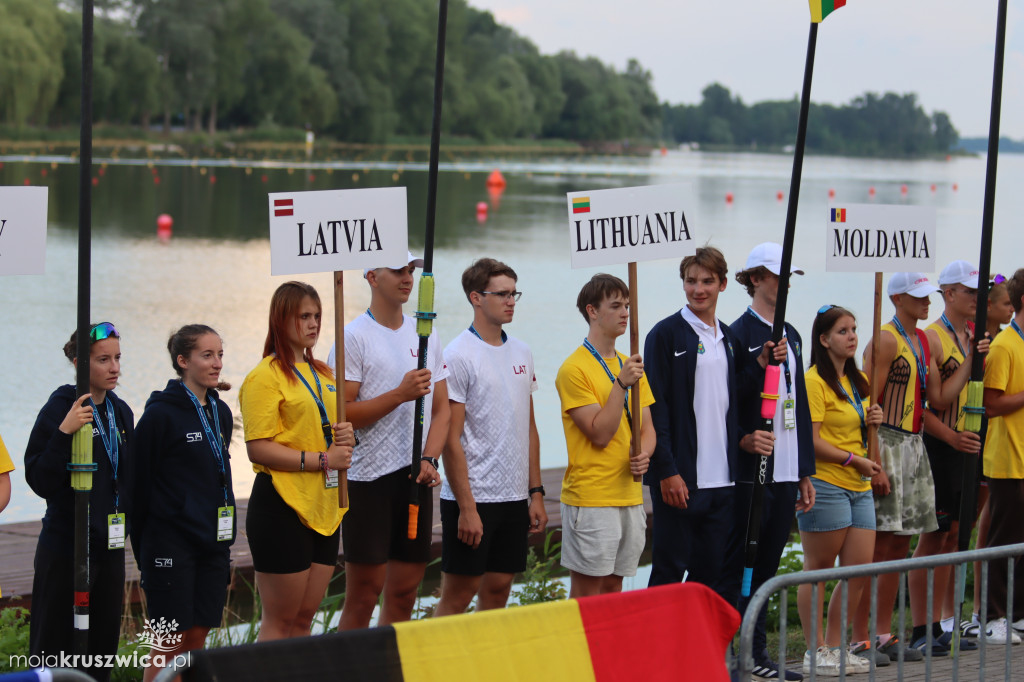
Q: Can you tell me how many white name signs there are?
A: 4